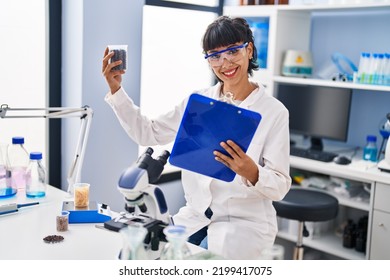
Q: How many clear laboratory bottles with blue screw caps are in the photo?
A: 3